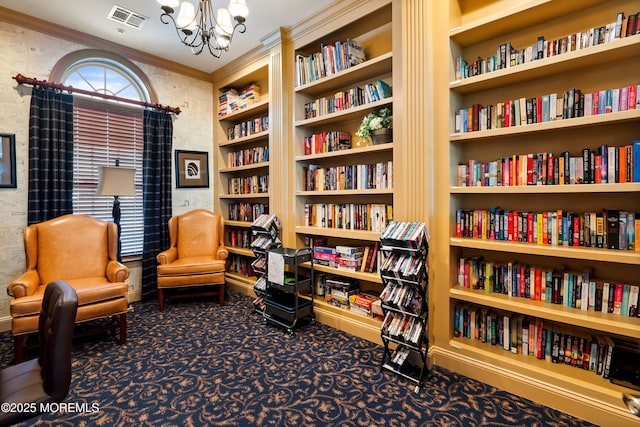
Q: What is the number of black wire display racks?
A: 2